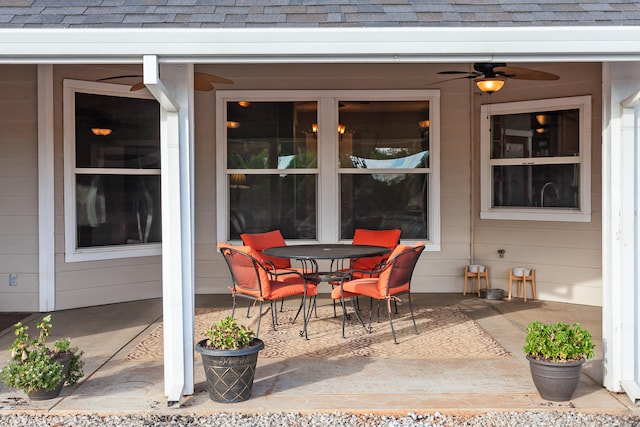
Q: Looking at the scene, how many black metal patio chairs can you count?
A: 4